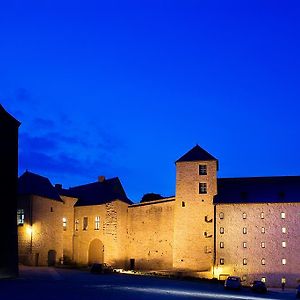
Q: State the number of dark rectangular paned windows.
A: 2